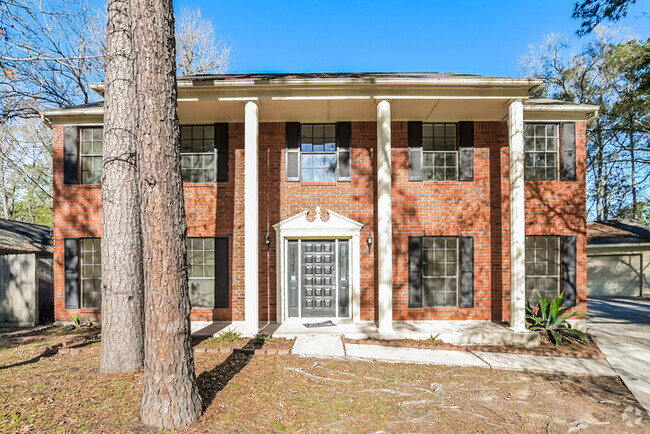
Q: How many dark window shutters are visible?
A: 12